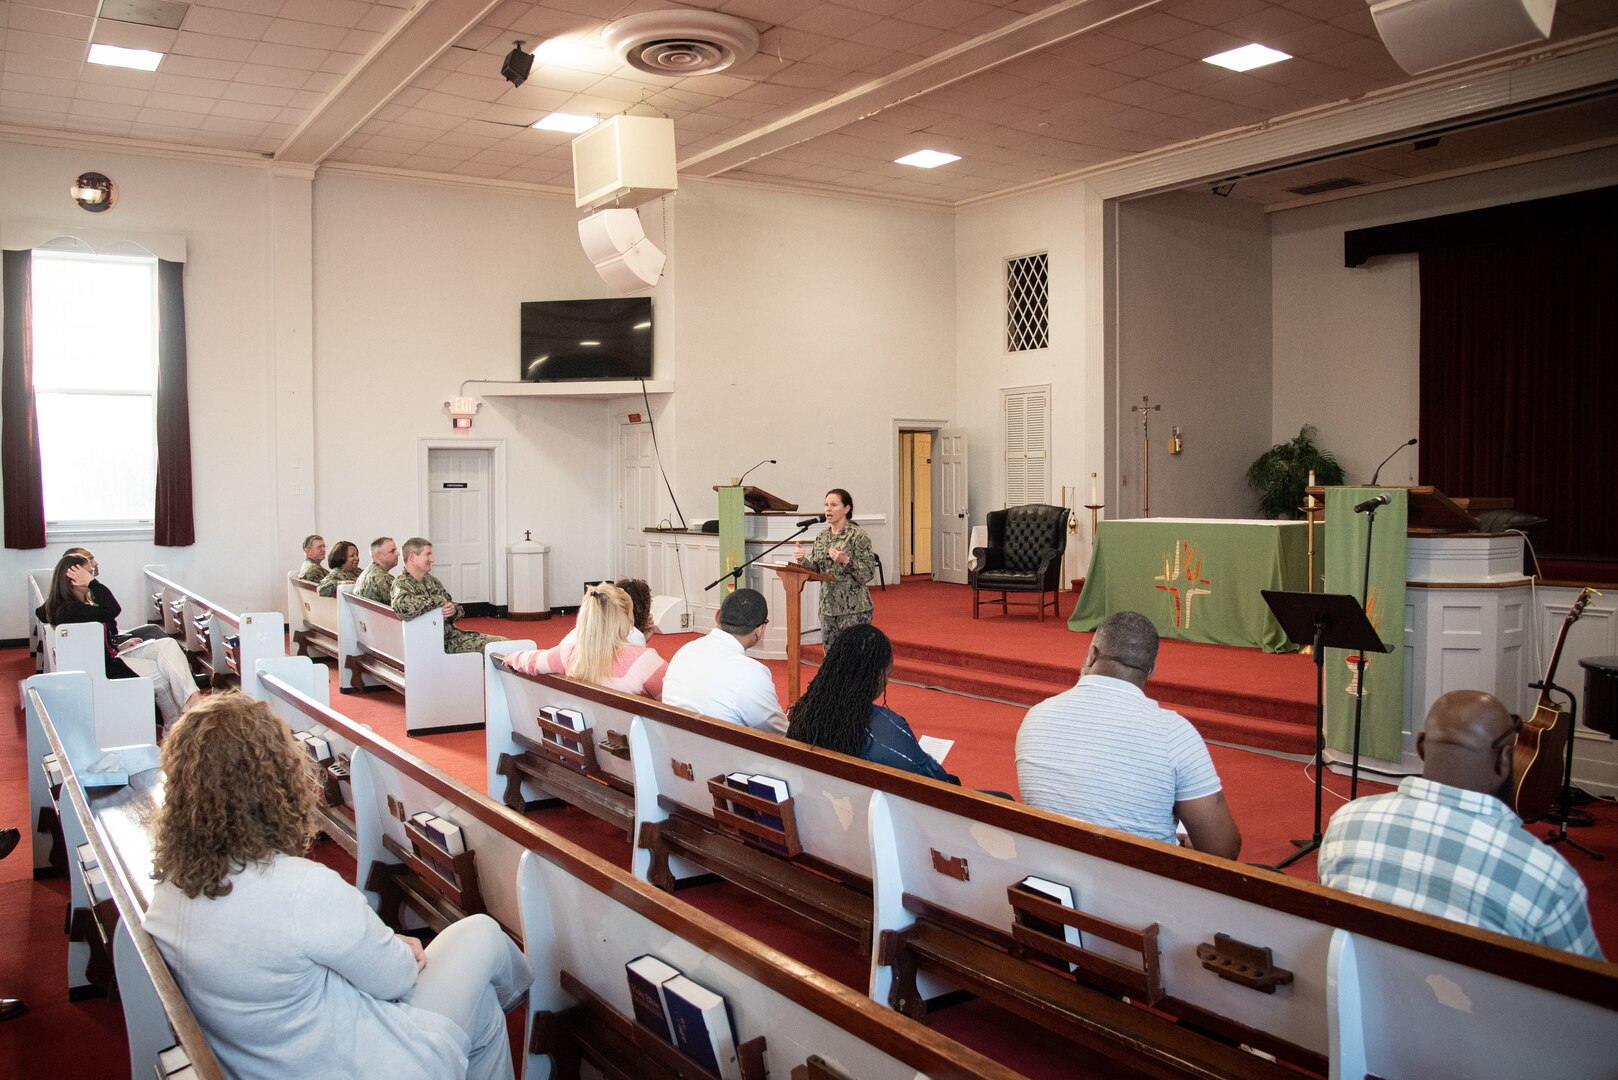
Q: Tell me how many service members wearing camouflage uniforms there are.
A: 5